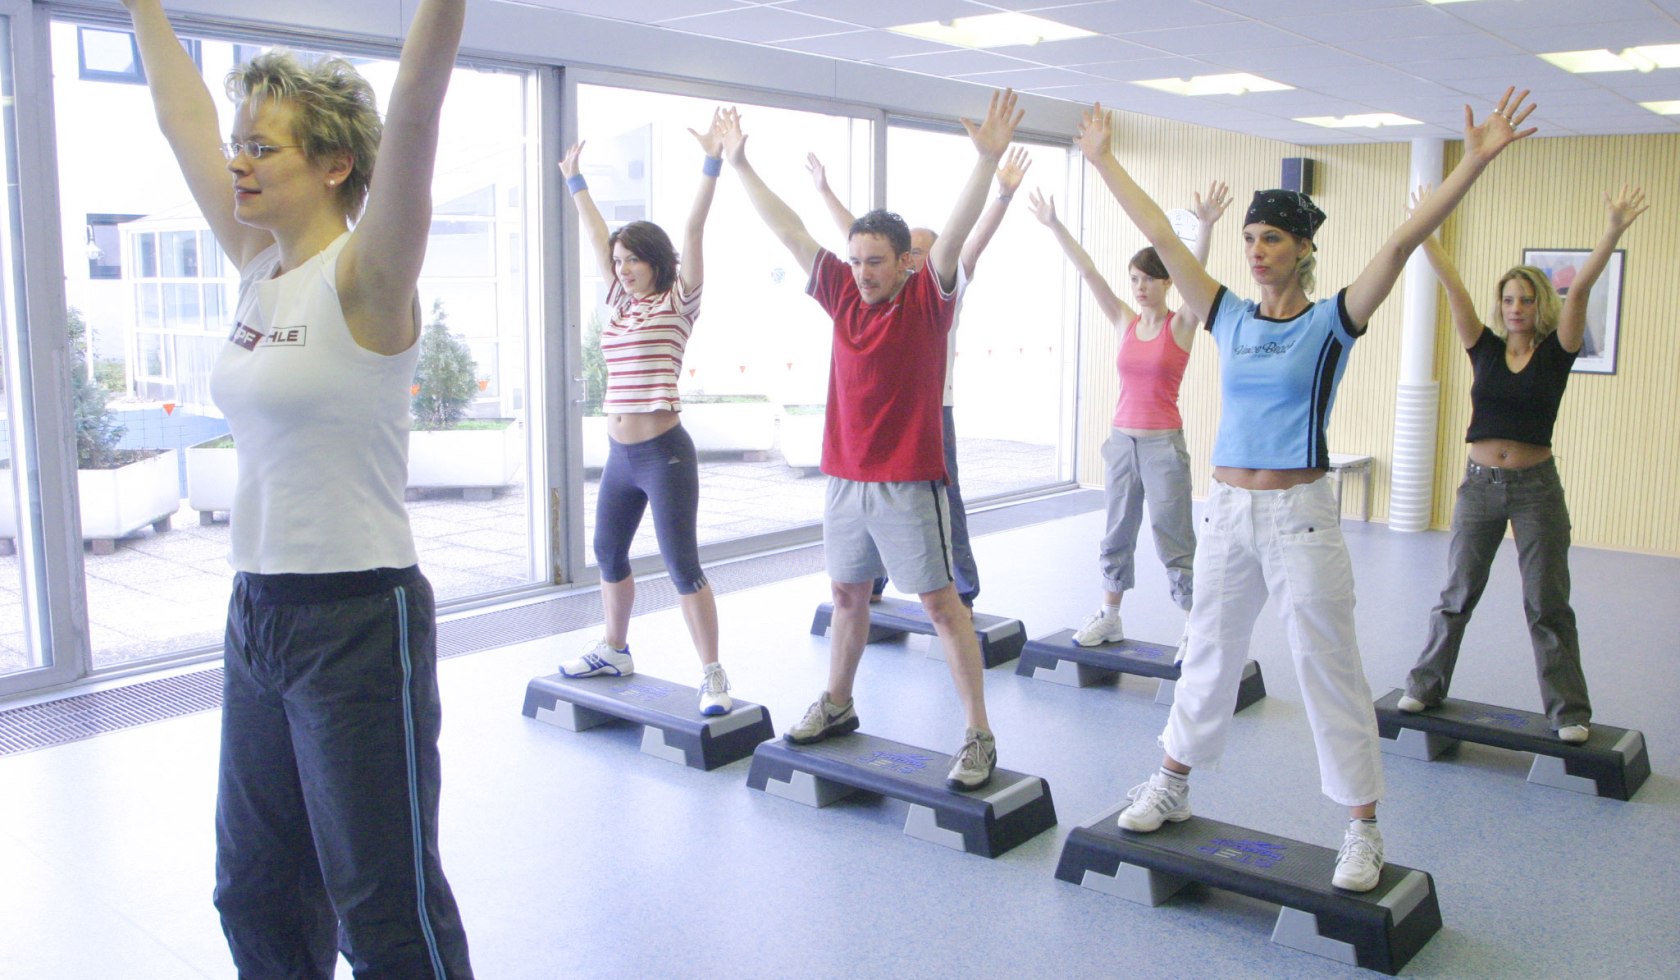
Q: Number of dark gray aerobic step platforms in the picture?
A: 6